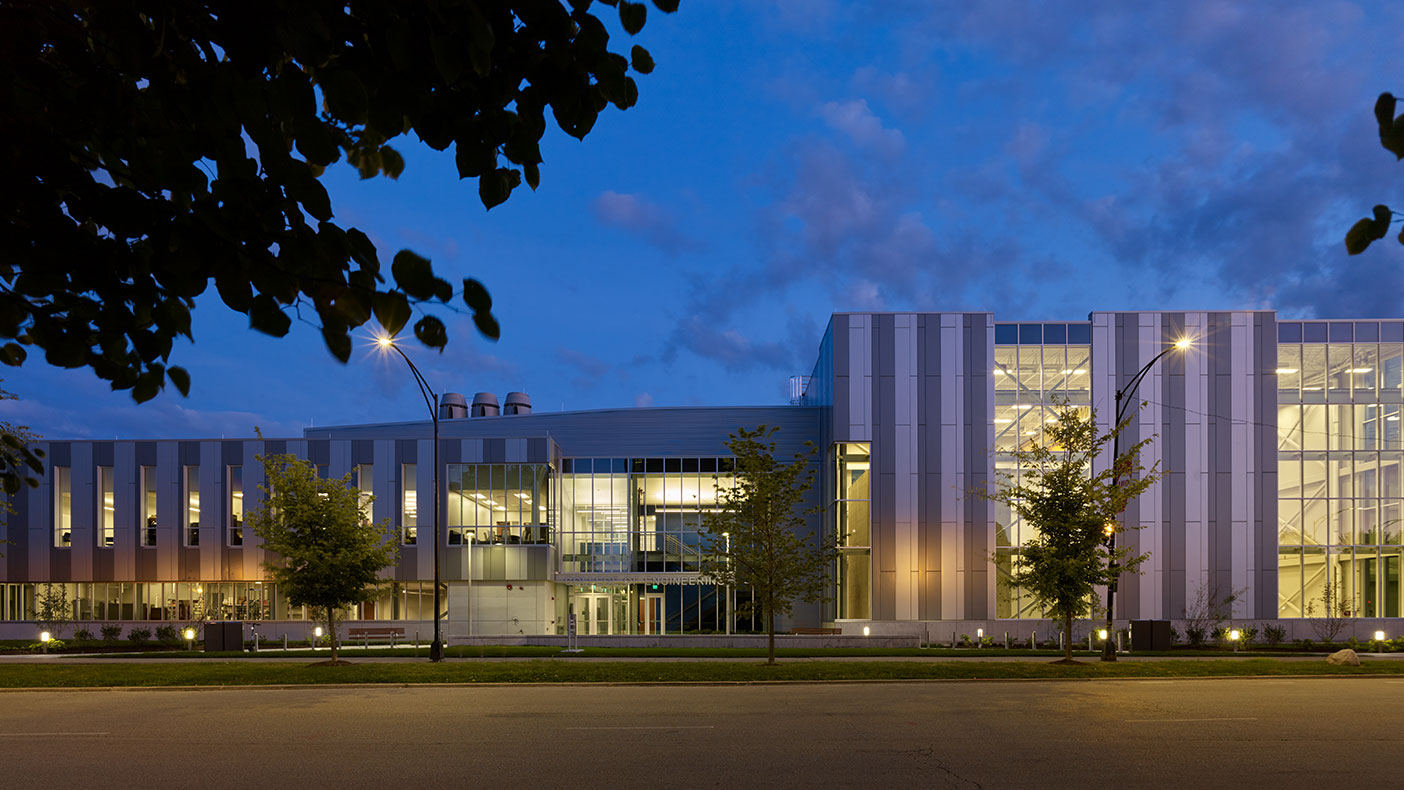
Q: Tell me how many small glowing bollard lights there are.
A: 8